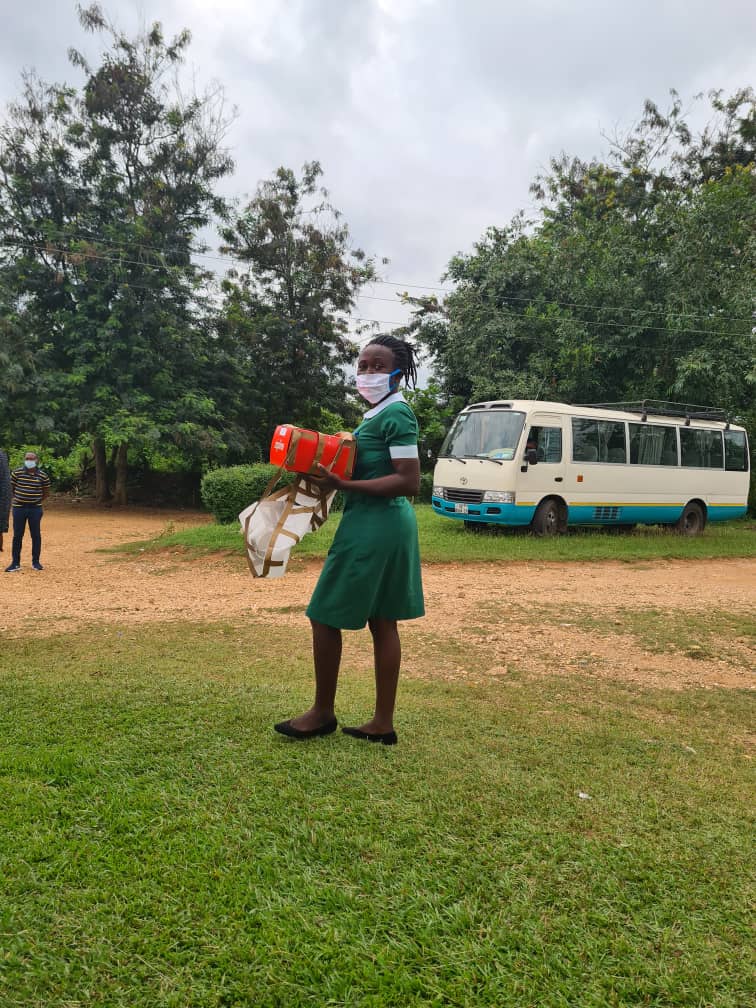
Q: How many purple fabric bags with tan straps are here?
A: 0